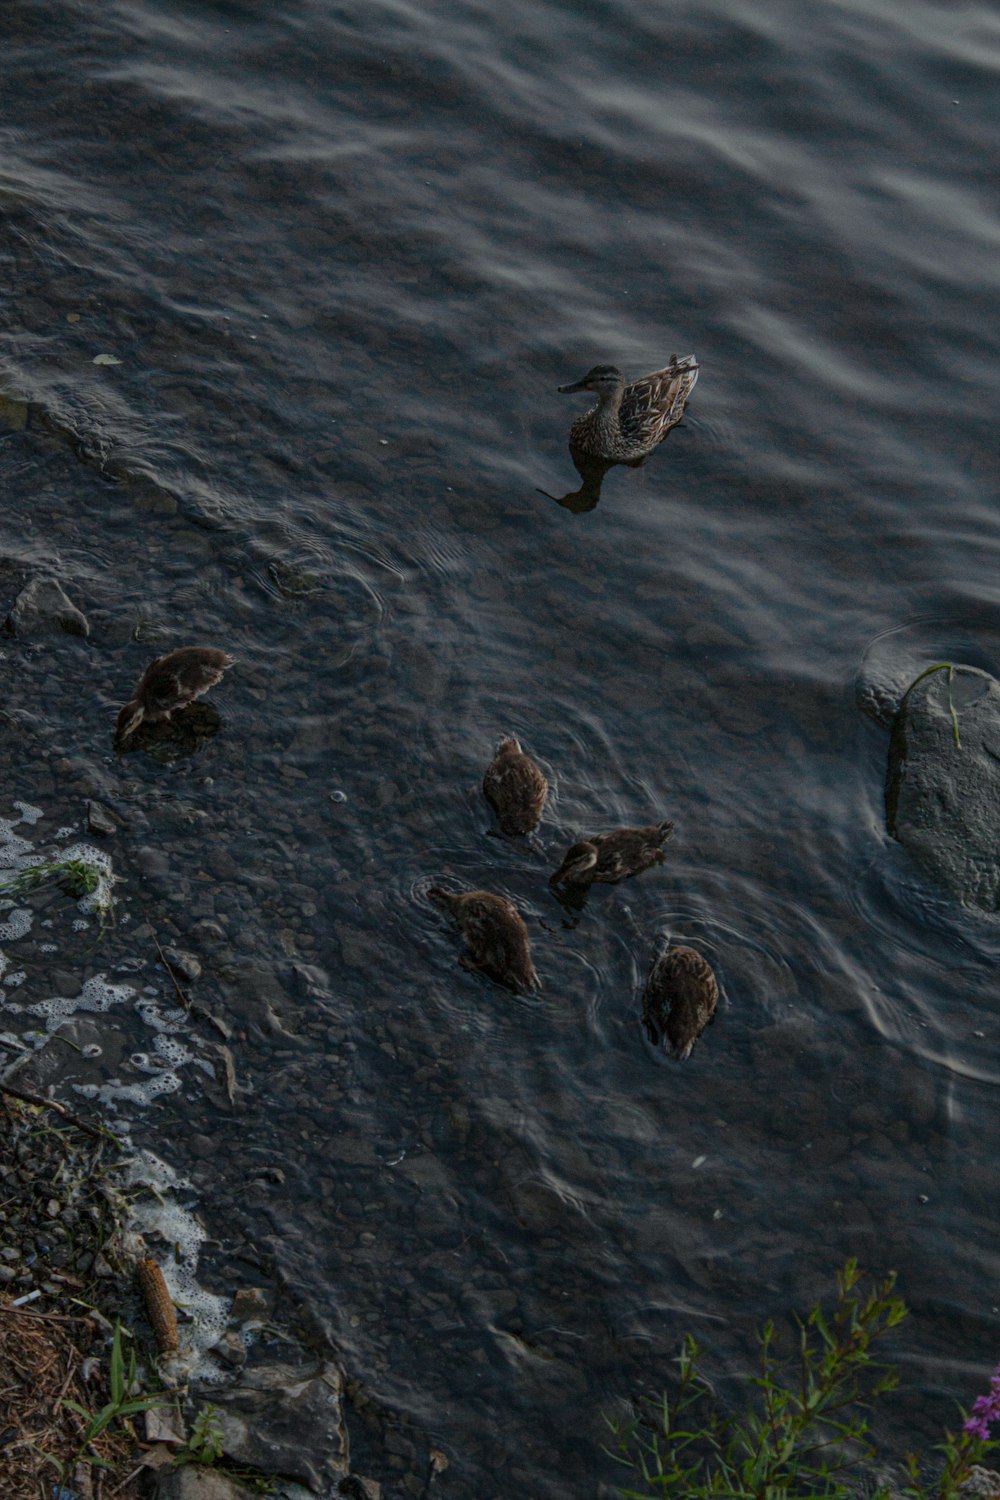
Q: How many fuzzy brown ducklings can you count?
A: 5